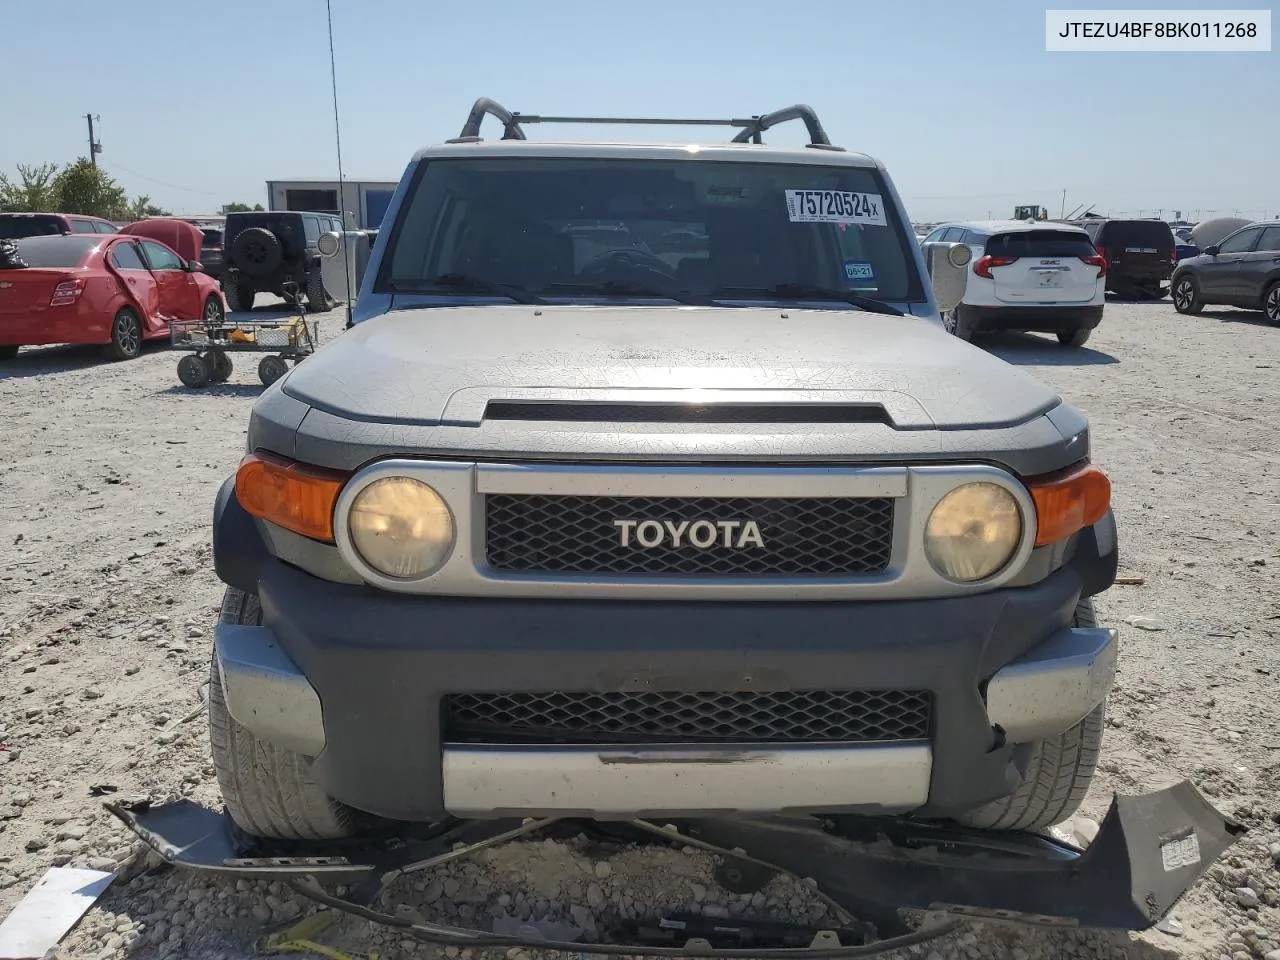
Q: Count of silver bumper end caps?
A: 2